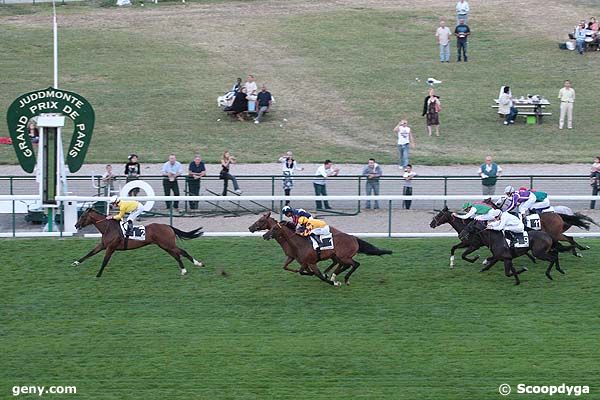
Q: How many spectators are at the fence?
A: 11